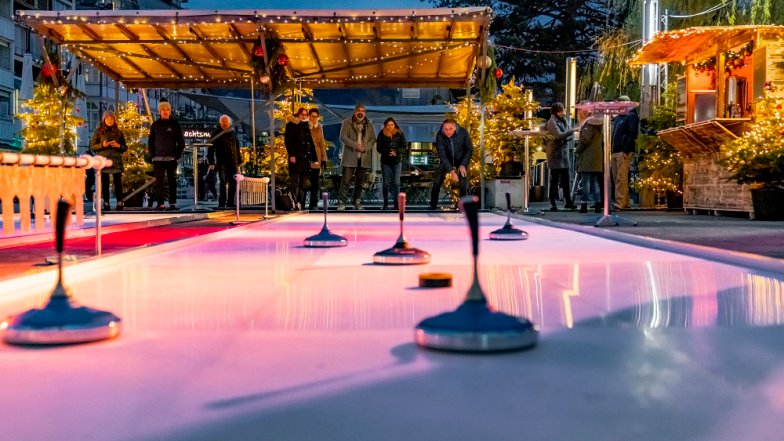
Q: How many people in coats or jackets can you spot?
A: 11